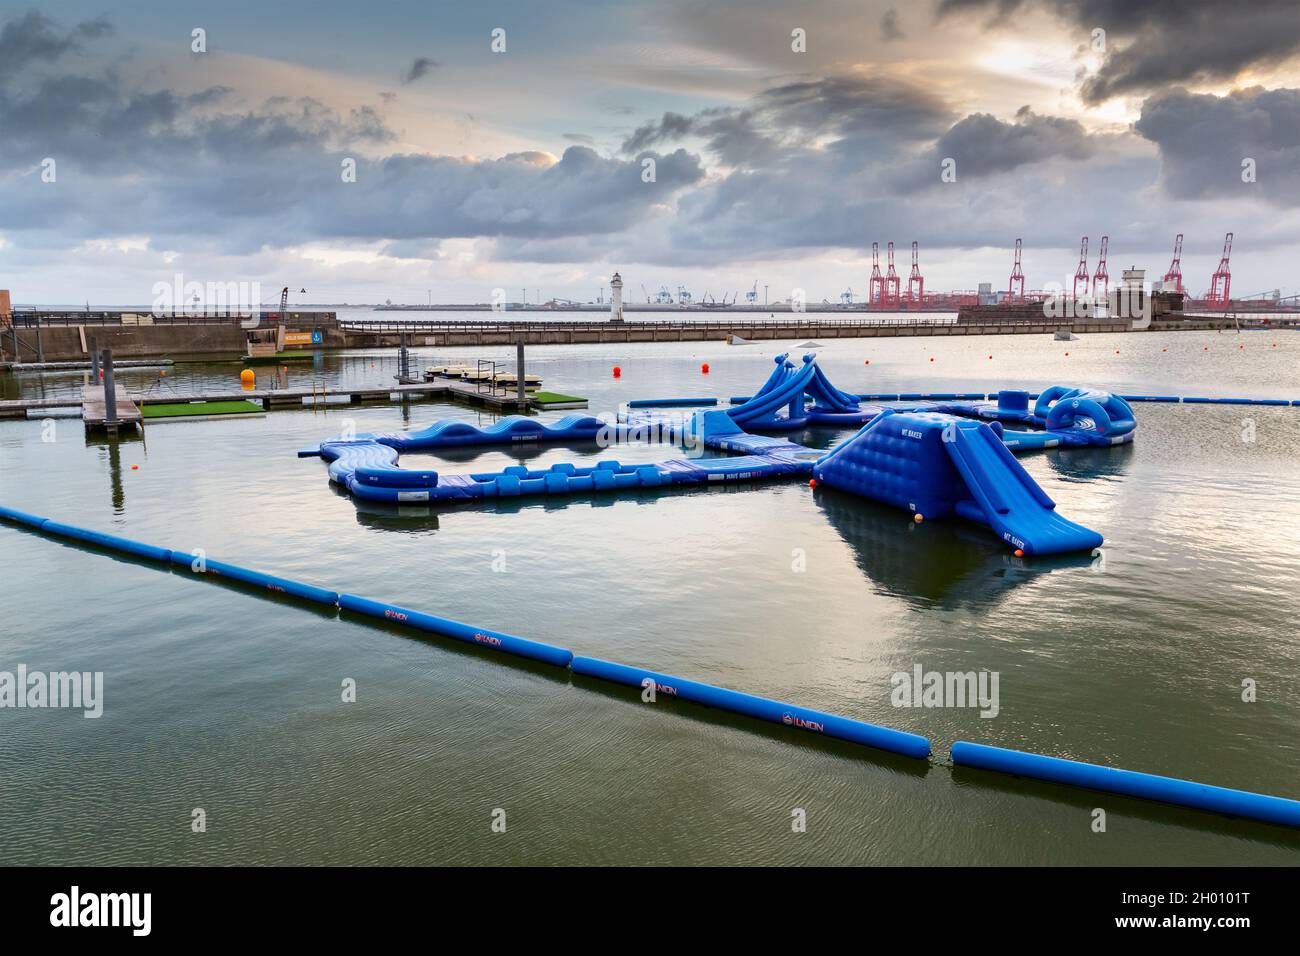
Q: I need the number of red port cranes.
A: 8